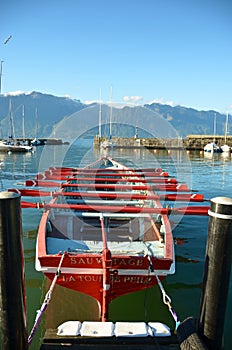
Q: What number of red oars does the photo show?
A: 12